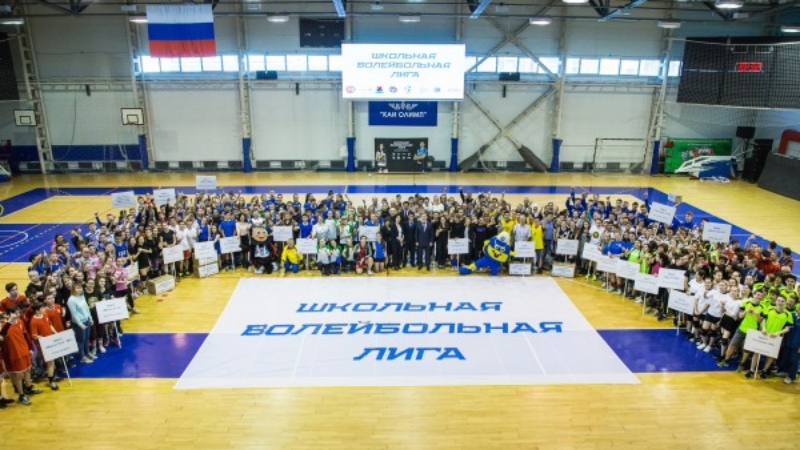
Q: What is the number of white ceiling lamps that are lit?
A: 9